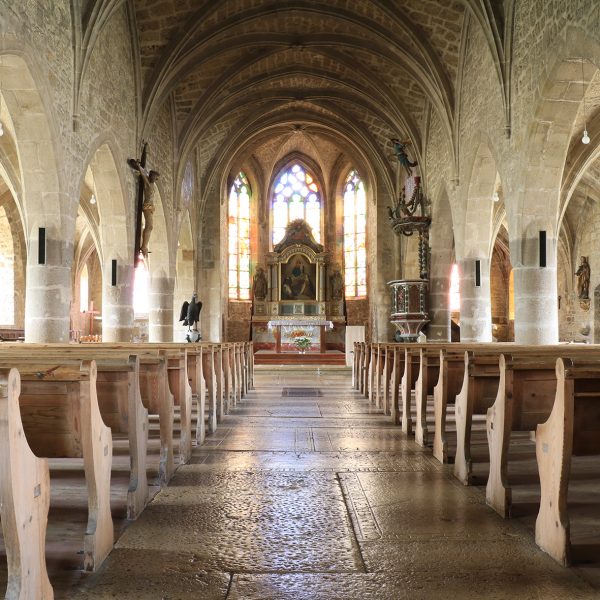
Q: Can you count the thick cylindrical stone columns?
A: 6